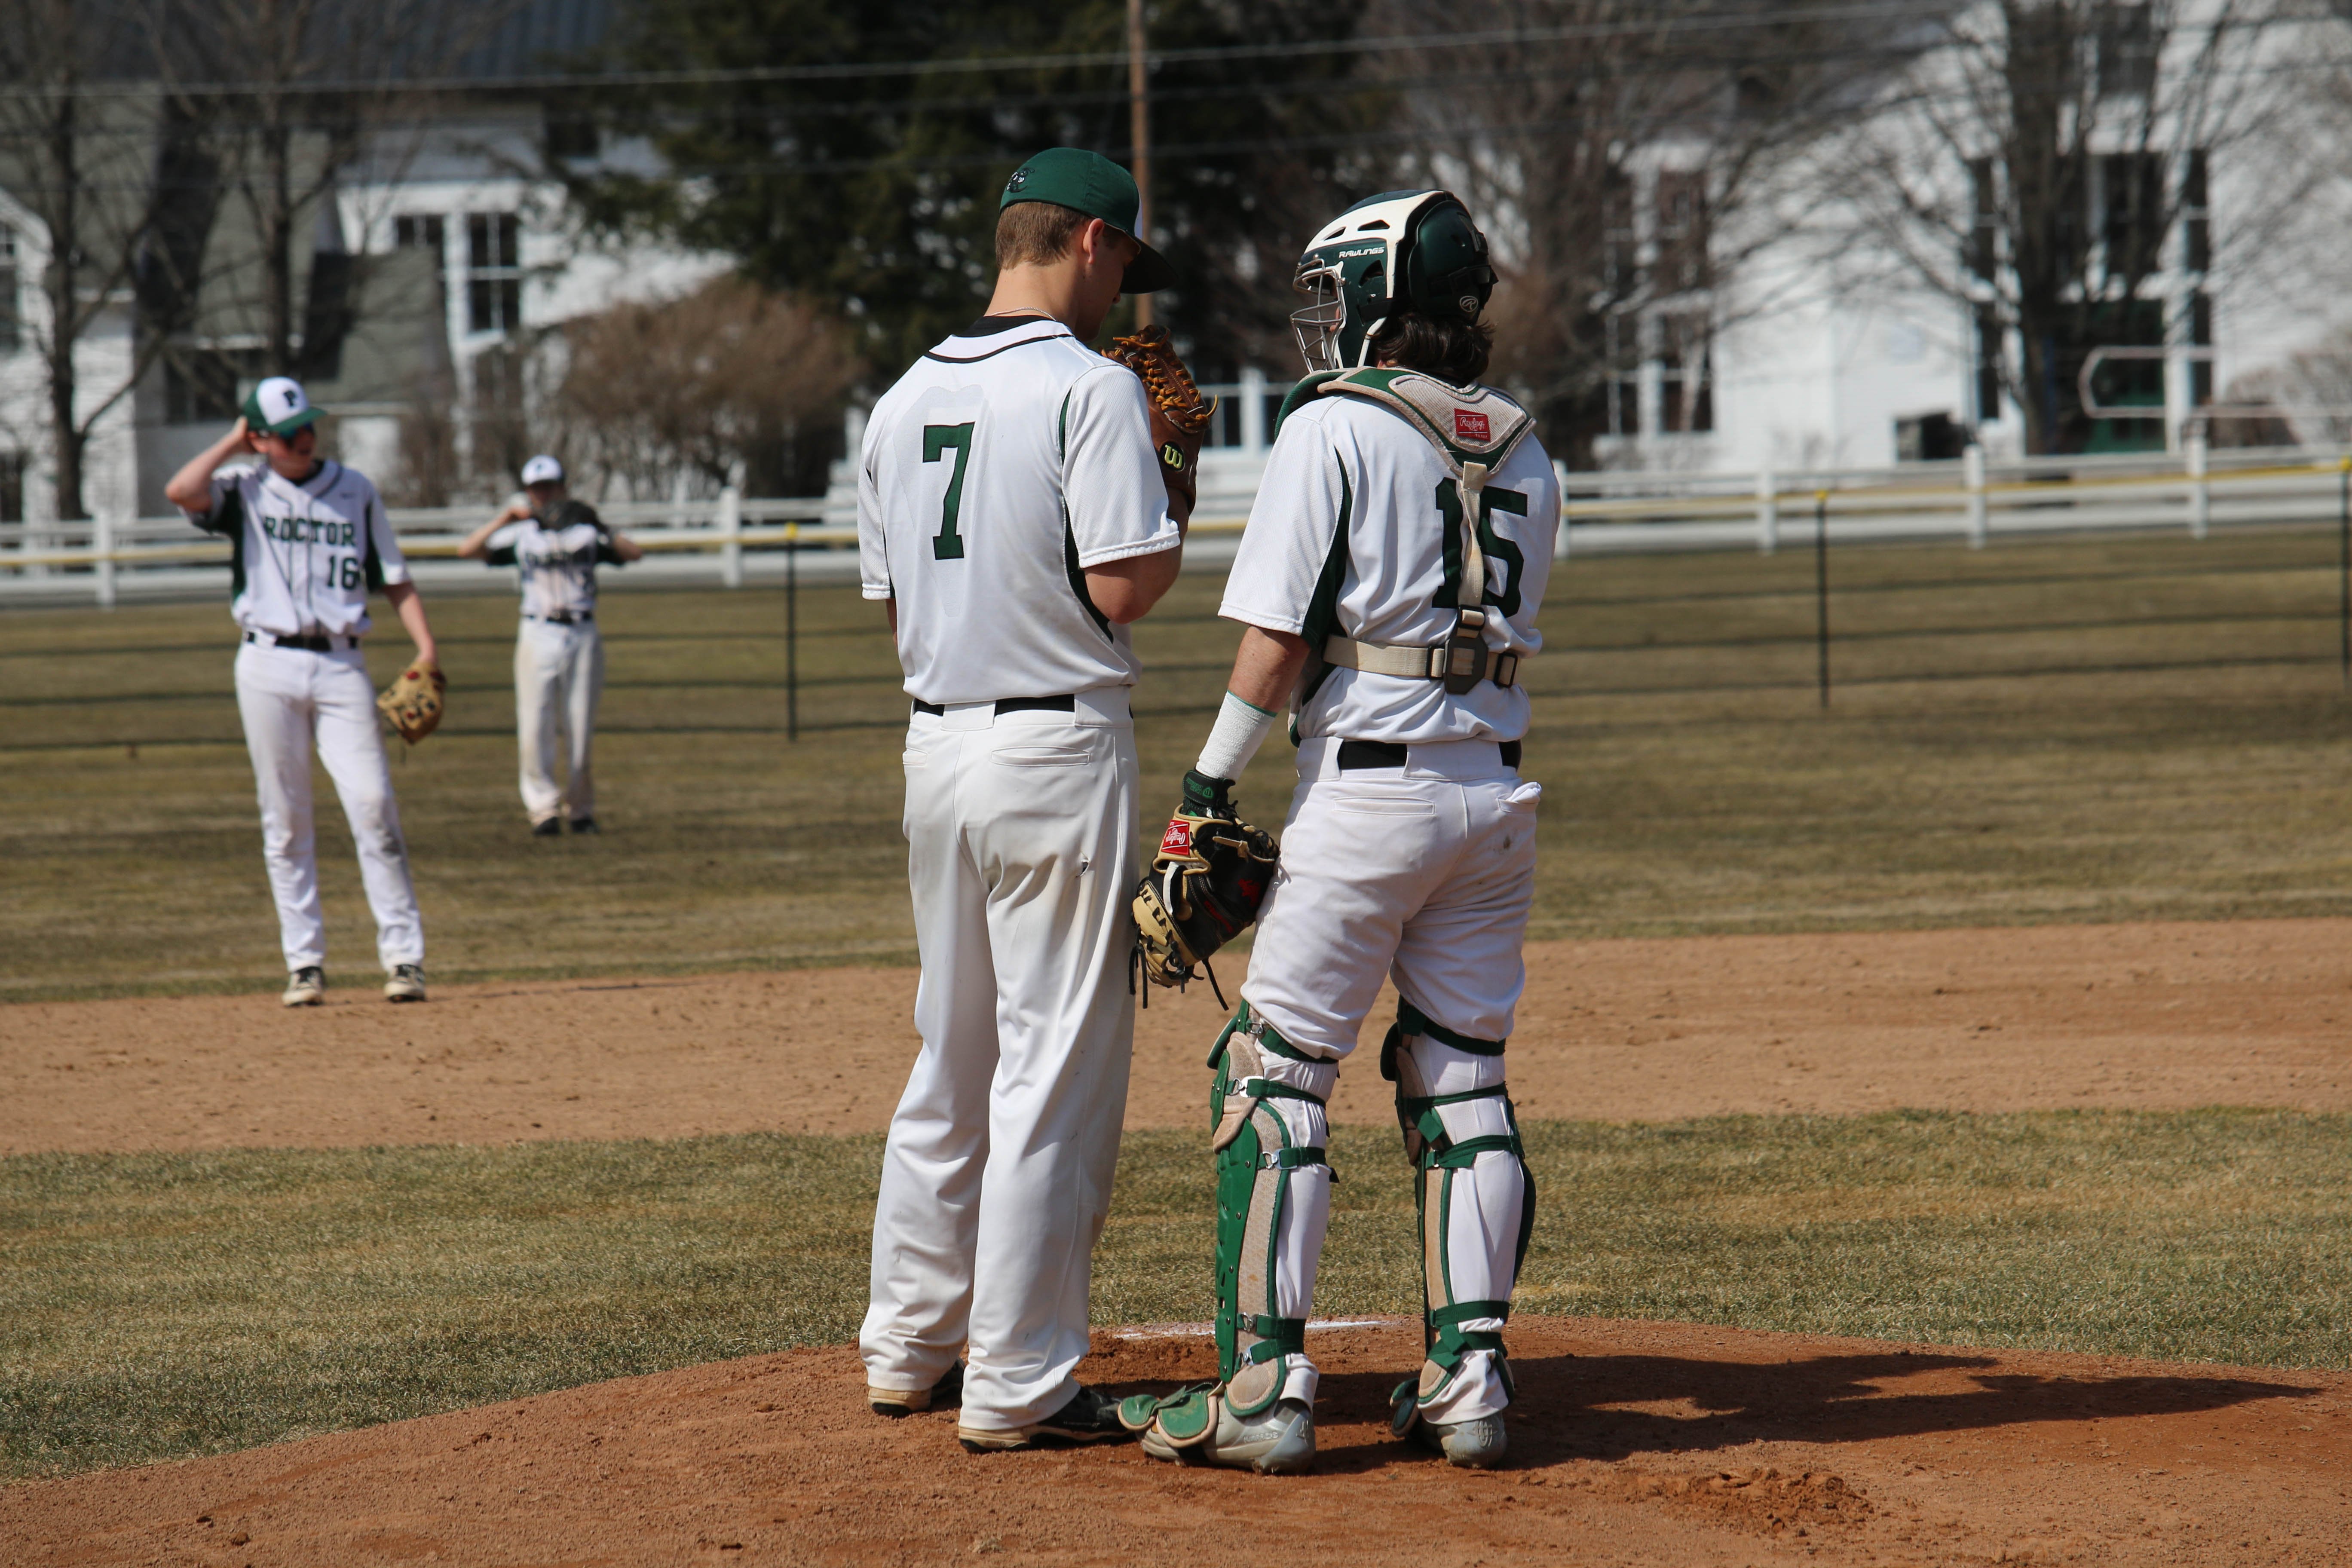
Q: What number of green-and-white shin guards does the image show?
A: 2